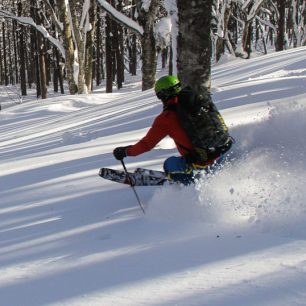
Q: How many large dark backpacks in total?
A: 1